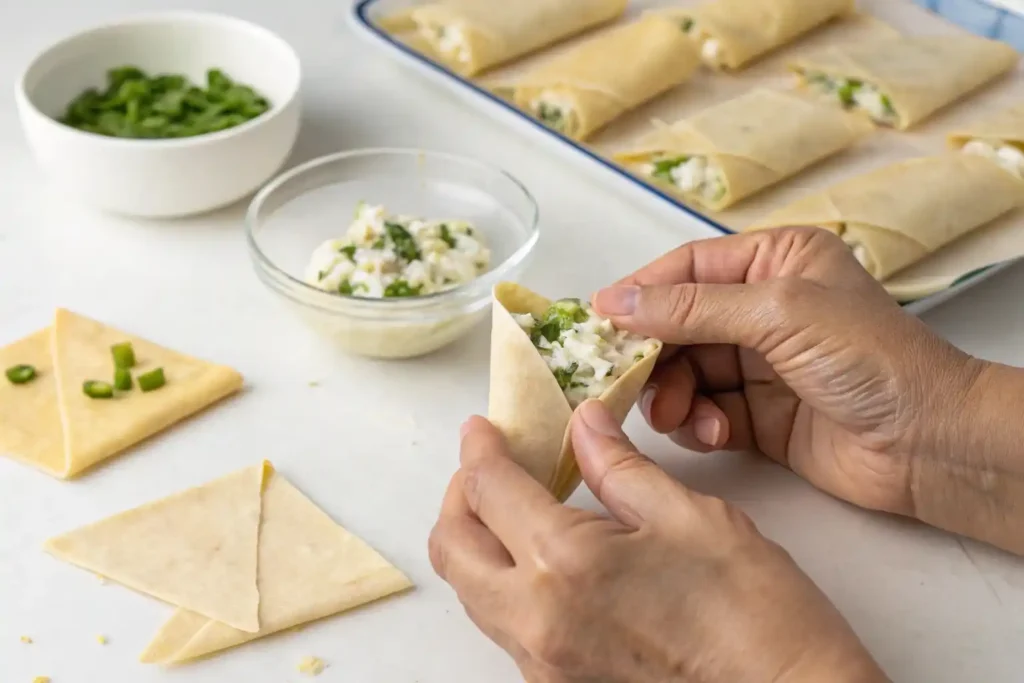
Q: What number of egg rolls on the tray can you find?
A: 7